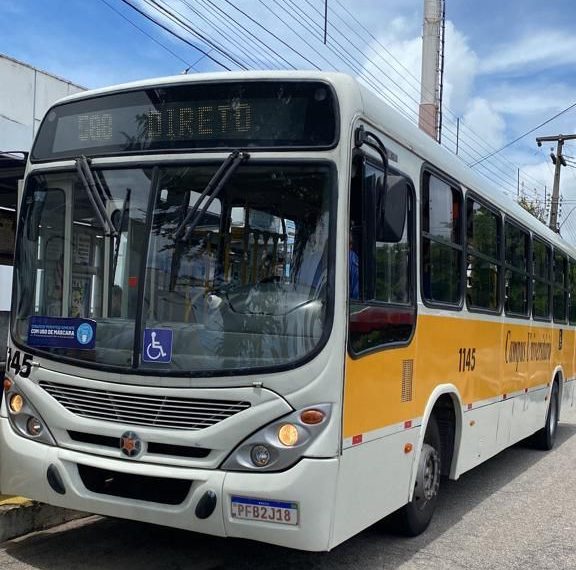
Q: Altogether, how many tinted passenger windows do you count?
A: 6